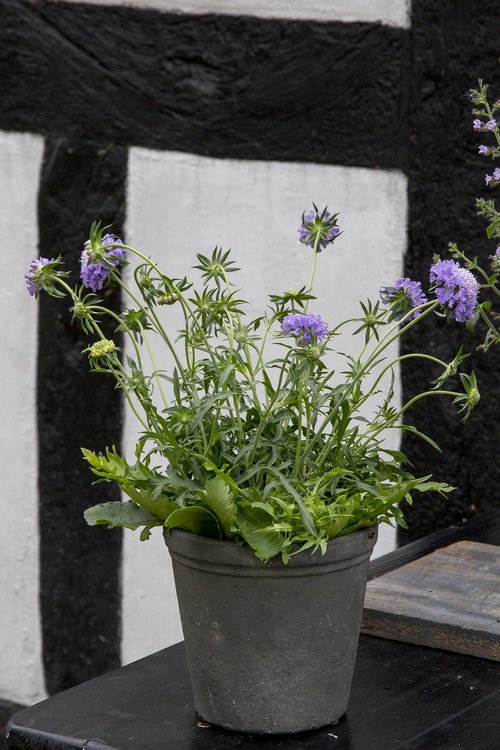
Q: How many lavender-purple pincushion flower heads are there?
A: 6